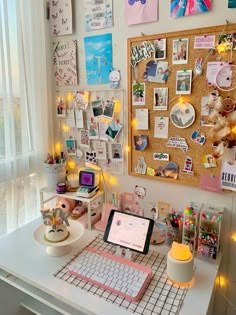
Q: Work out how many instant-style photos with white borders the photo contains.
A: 13